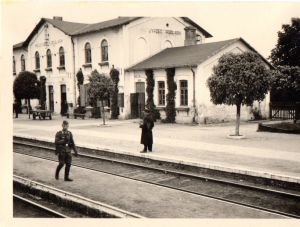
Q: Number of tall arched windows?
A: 7